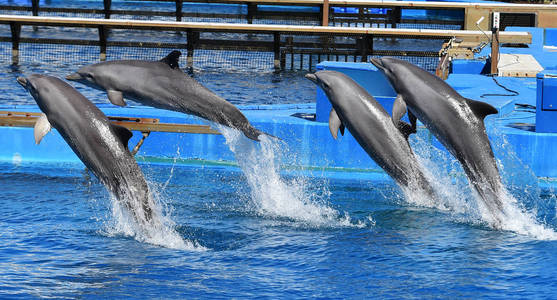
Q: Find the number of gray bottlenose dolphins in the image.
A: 4